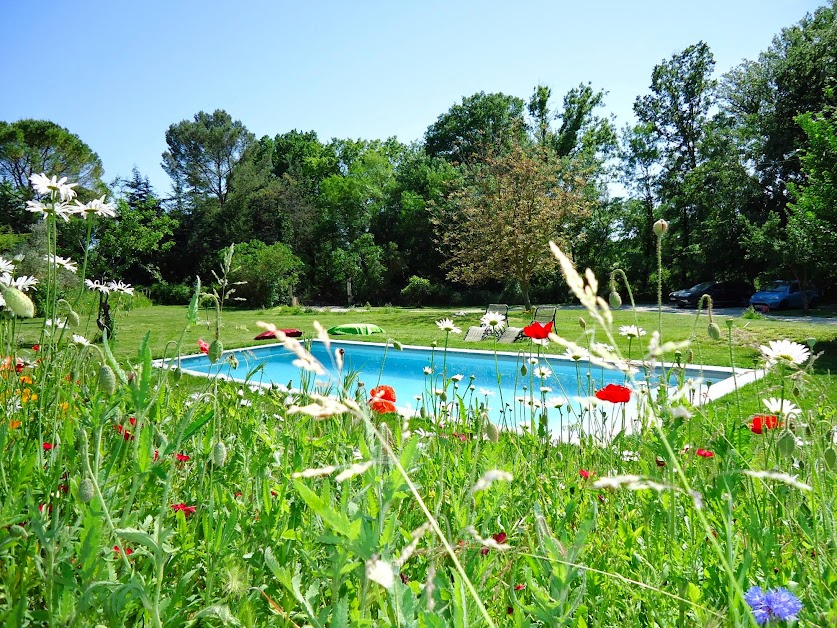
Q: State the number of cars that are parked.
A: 2